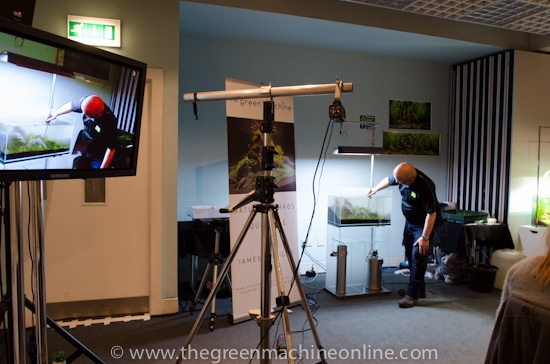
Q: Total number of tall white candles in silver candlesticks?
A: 0